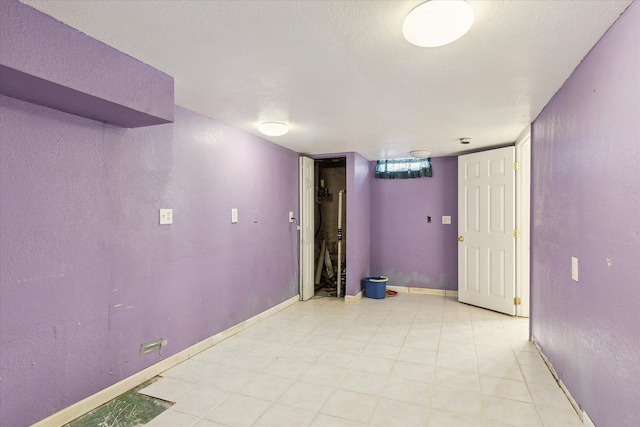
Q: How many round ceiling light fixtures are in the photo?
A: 3